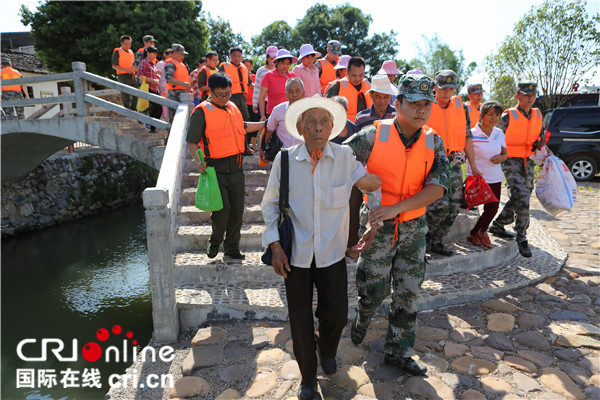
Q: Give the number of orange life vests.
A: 13